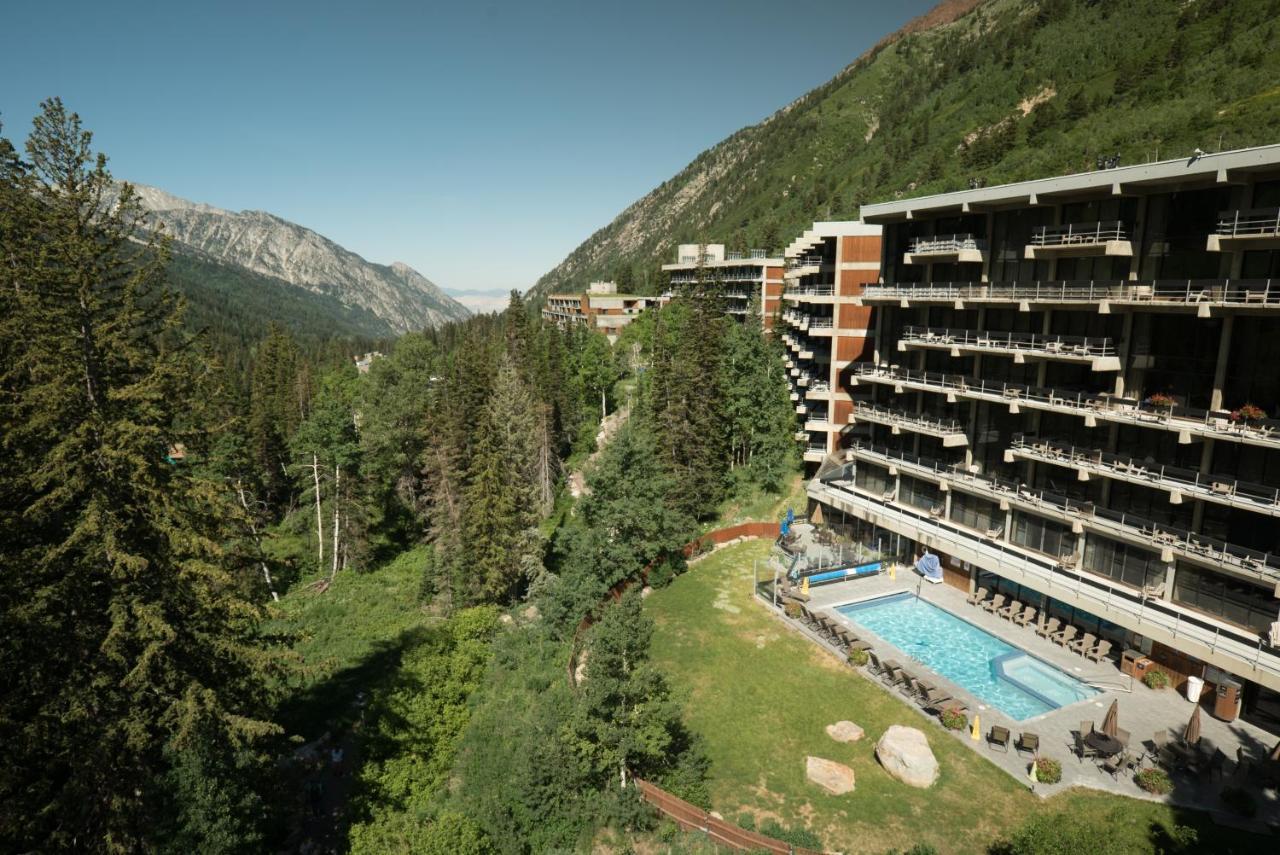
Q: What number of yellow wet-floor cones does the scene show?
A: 4